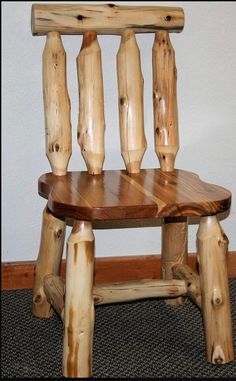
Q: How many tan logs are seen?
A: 12